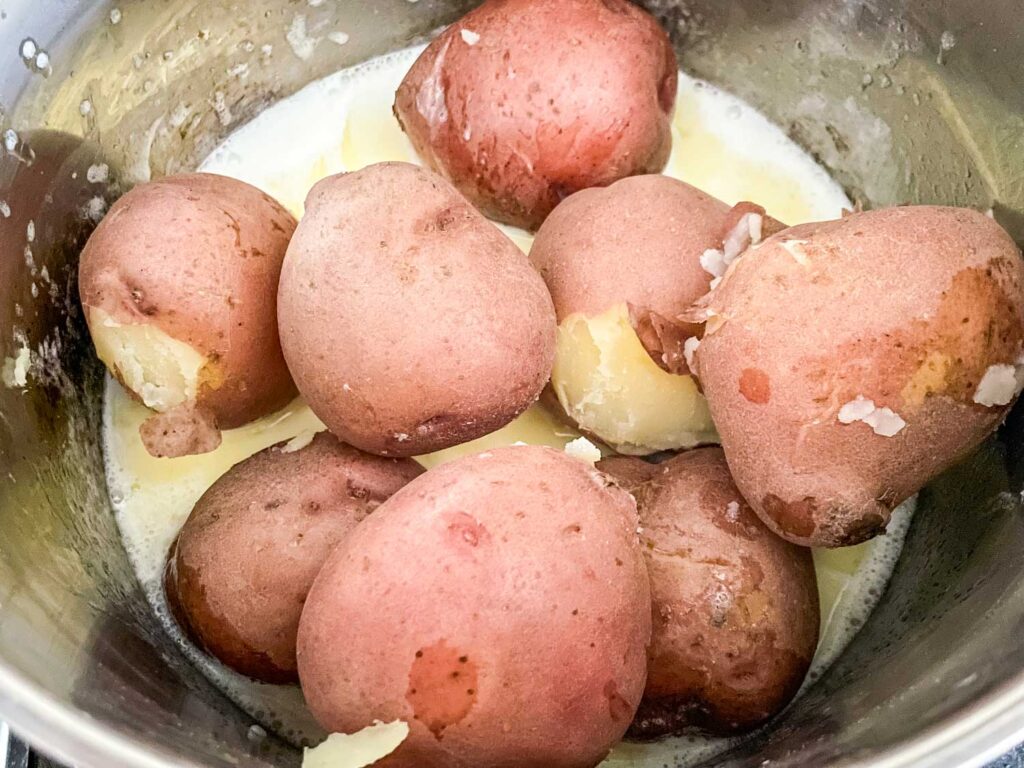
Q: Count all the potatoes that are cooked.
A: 8